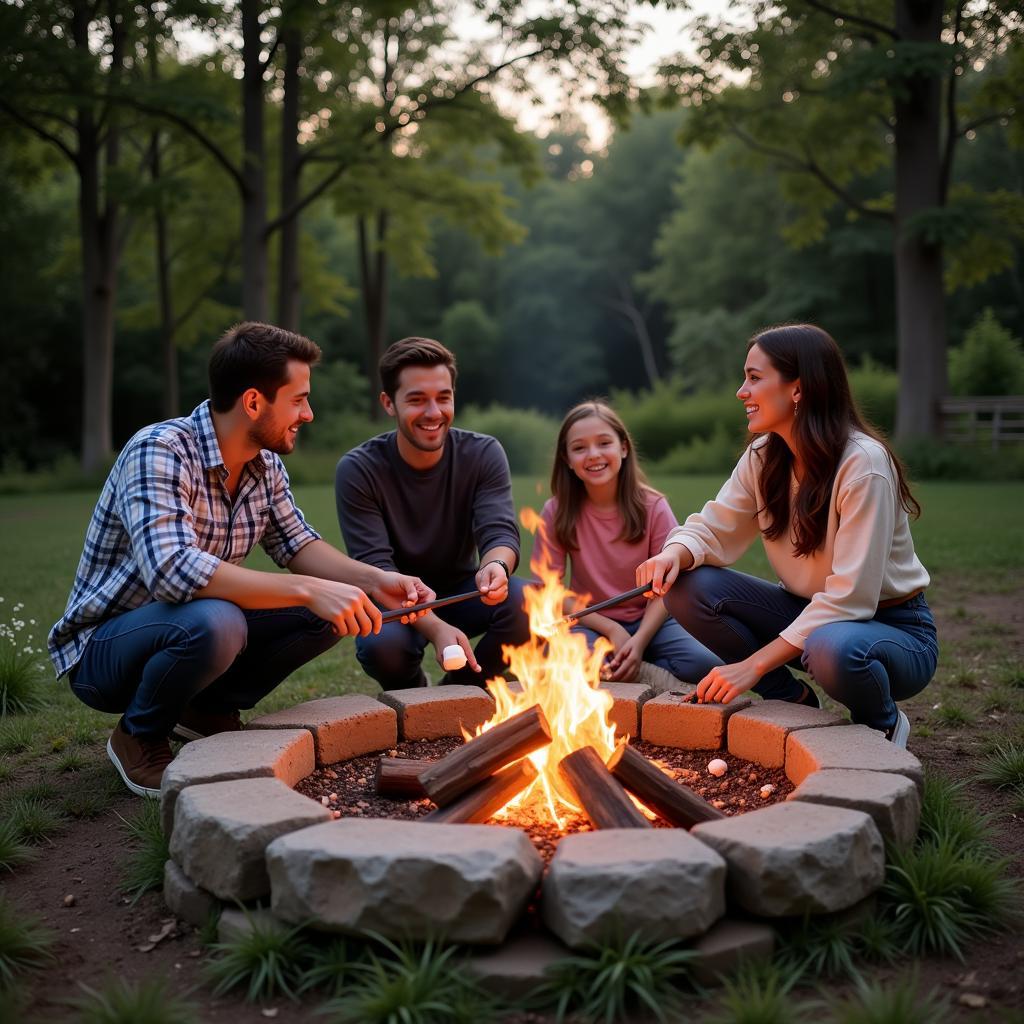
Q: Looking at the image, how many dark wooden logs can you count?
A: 5